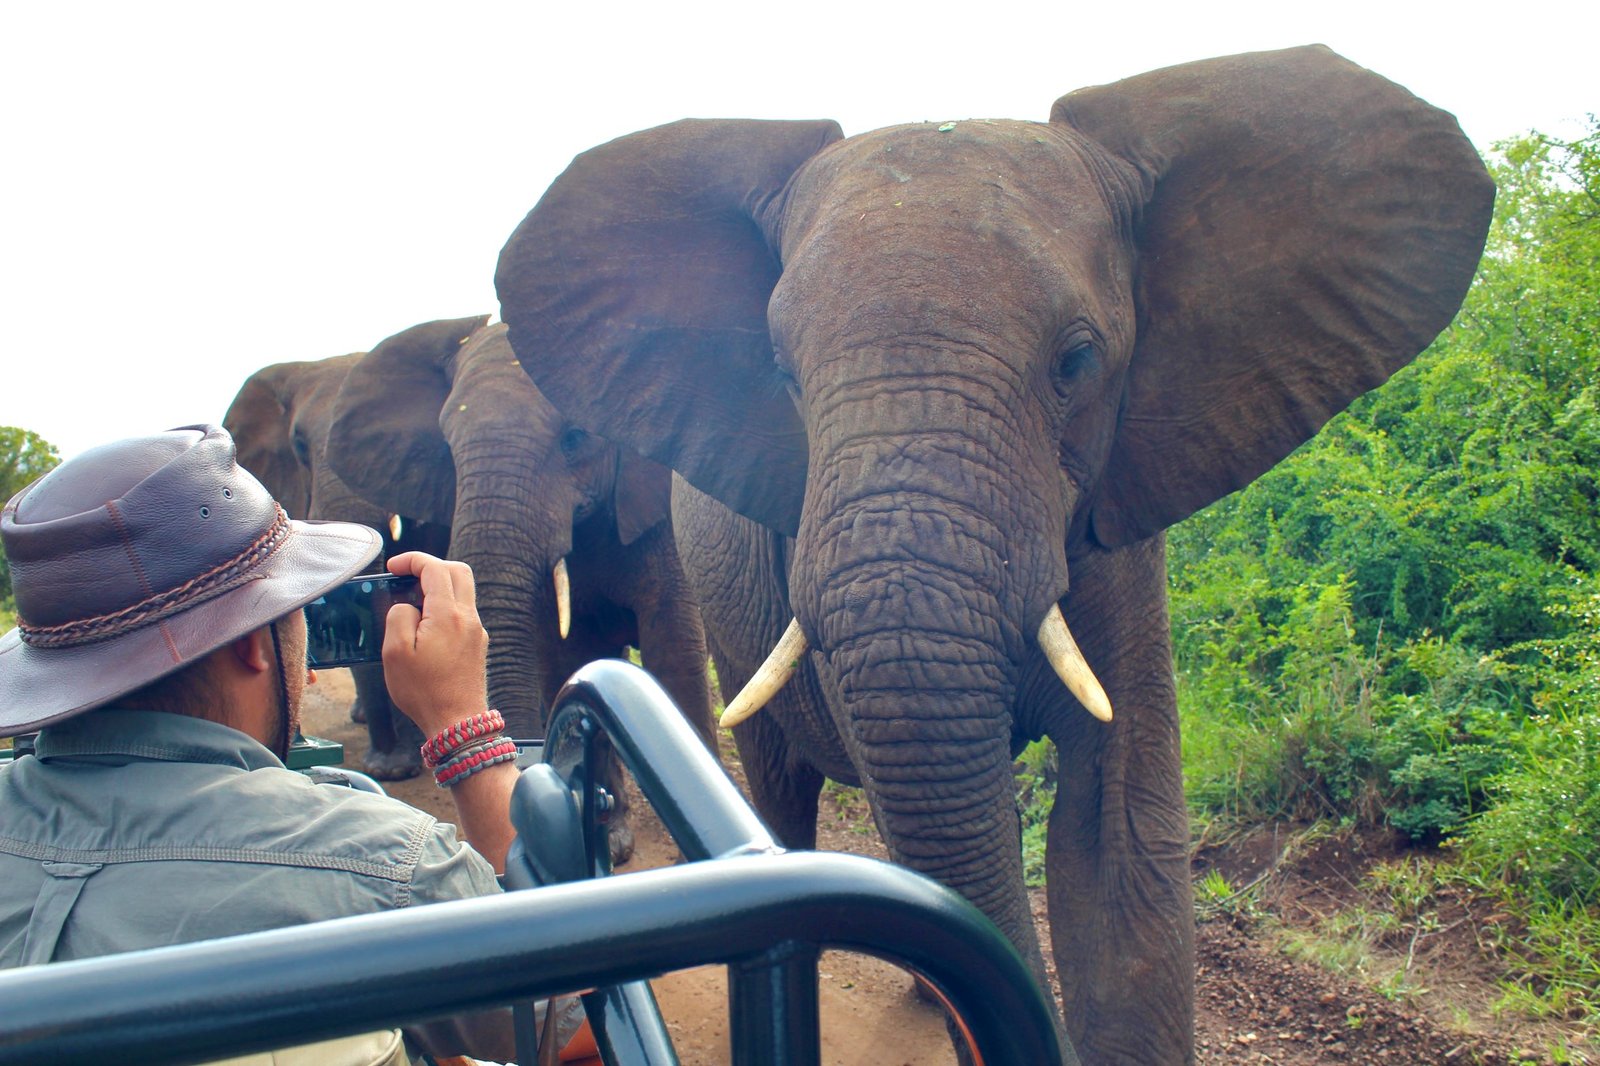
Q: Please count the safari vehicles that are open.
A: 1